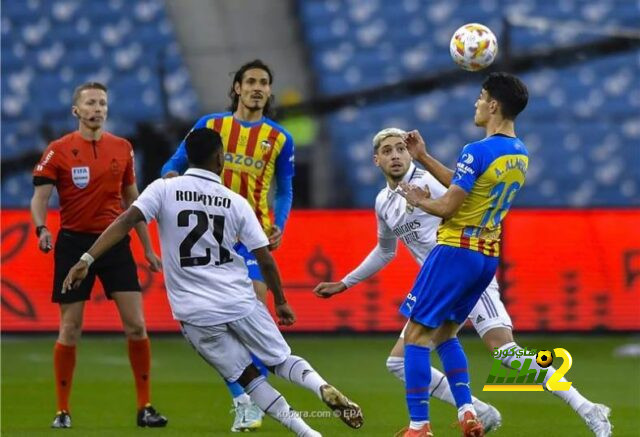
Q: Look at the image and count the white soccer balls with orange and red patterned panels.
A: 1